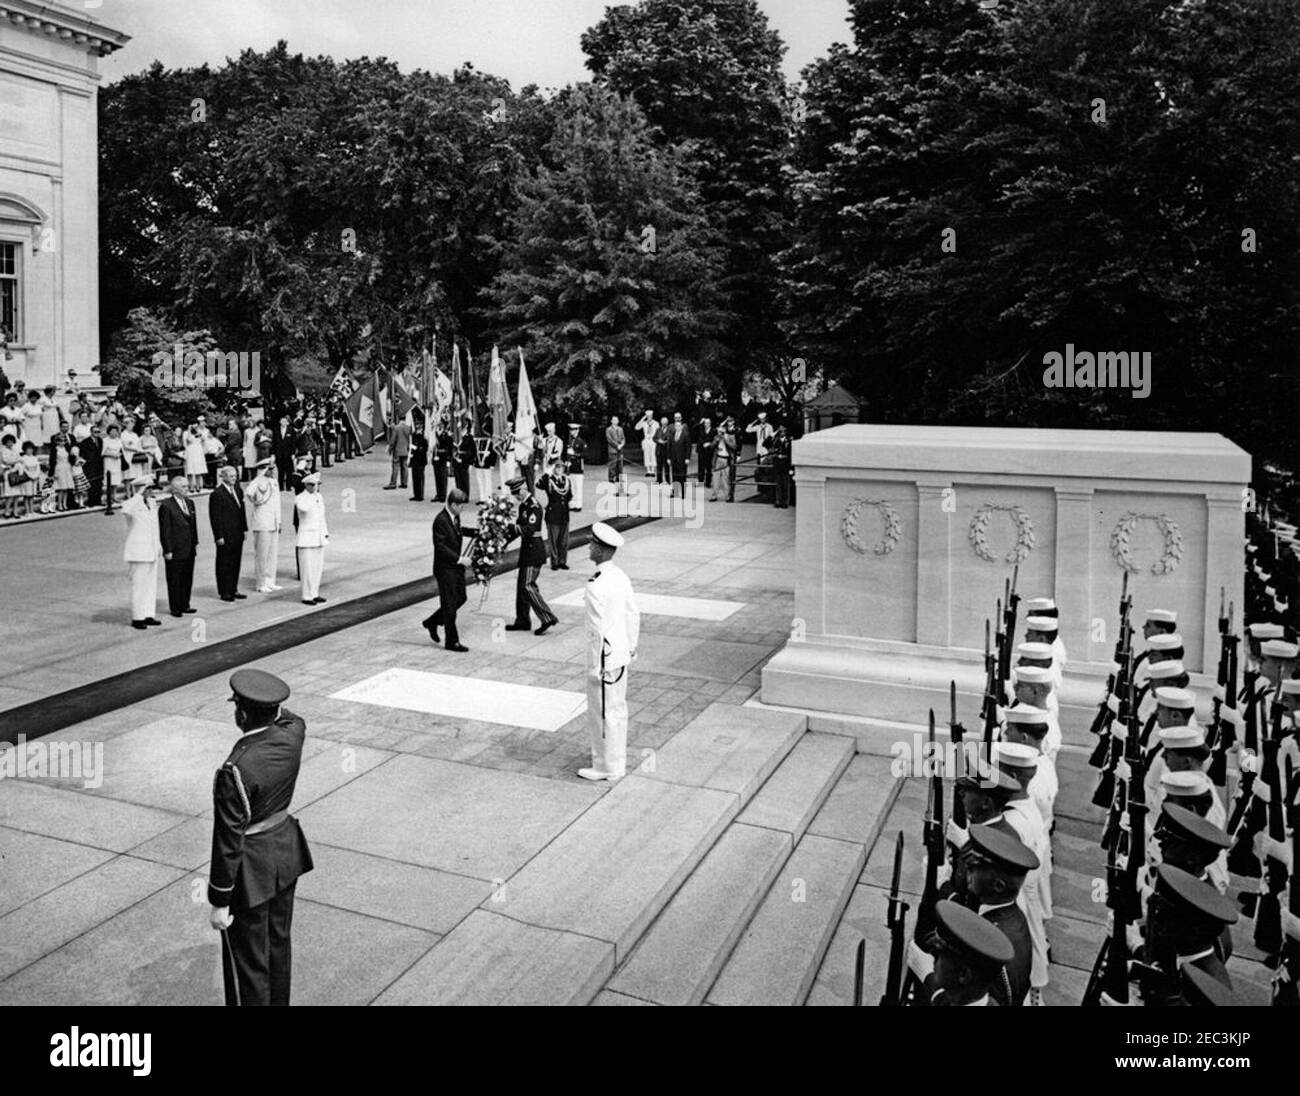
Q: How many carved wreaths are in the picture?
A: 3